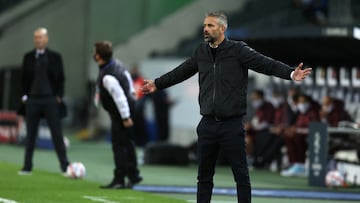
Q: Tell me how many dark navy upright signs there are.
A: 1